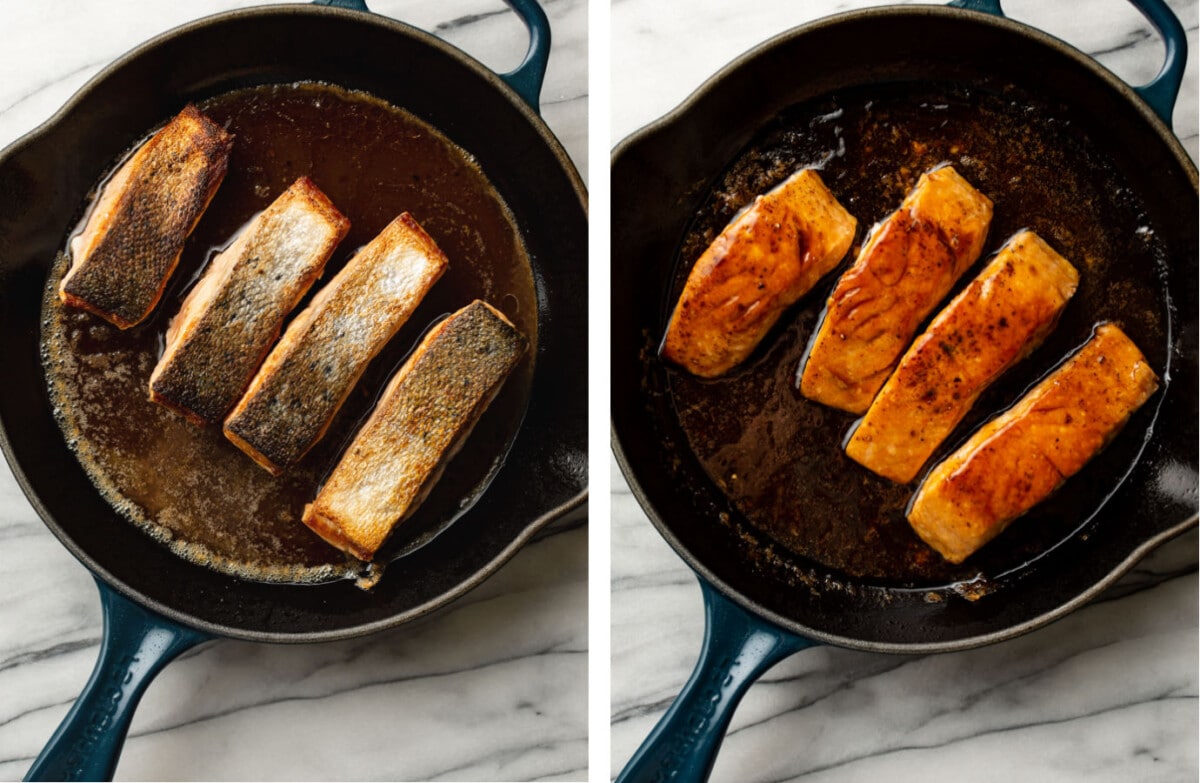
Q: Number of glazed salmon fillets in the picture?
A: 4